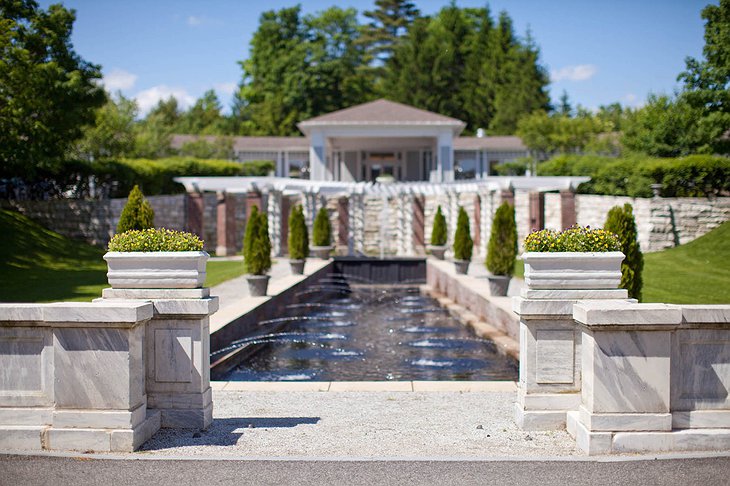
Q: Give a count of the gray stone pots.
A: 6